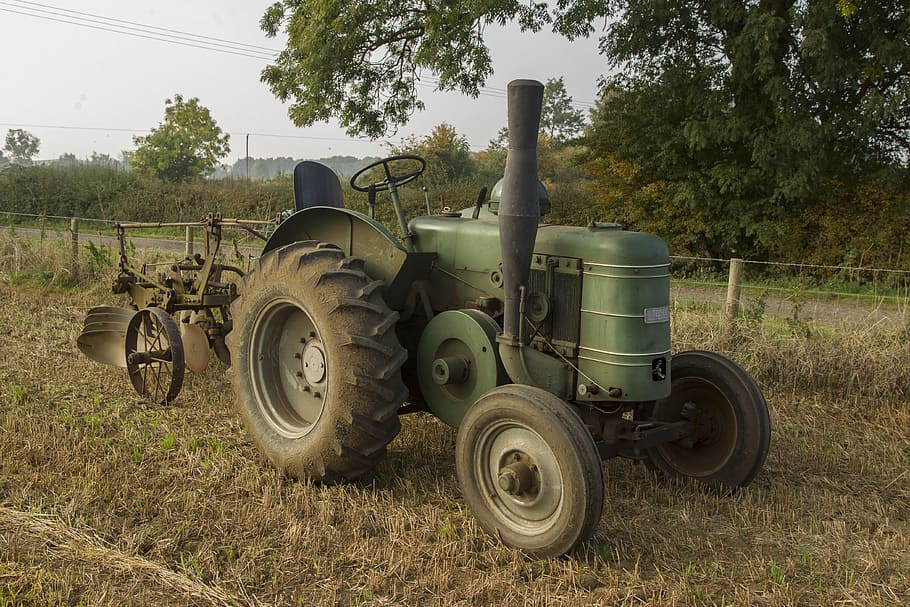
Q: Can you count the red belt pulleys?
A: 0